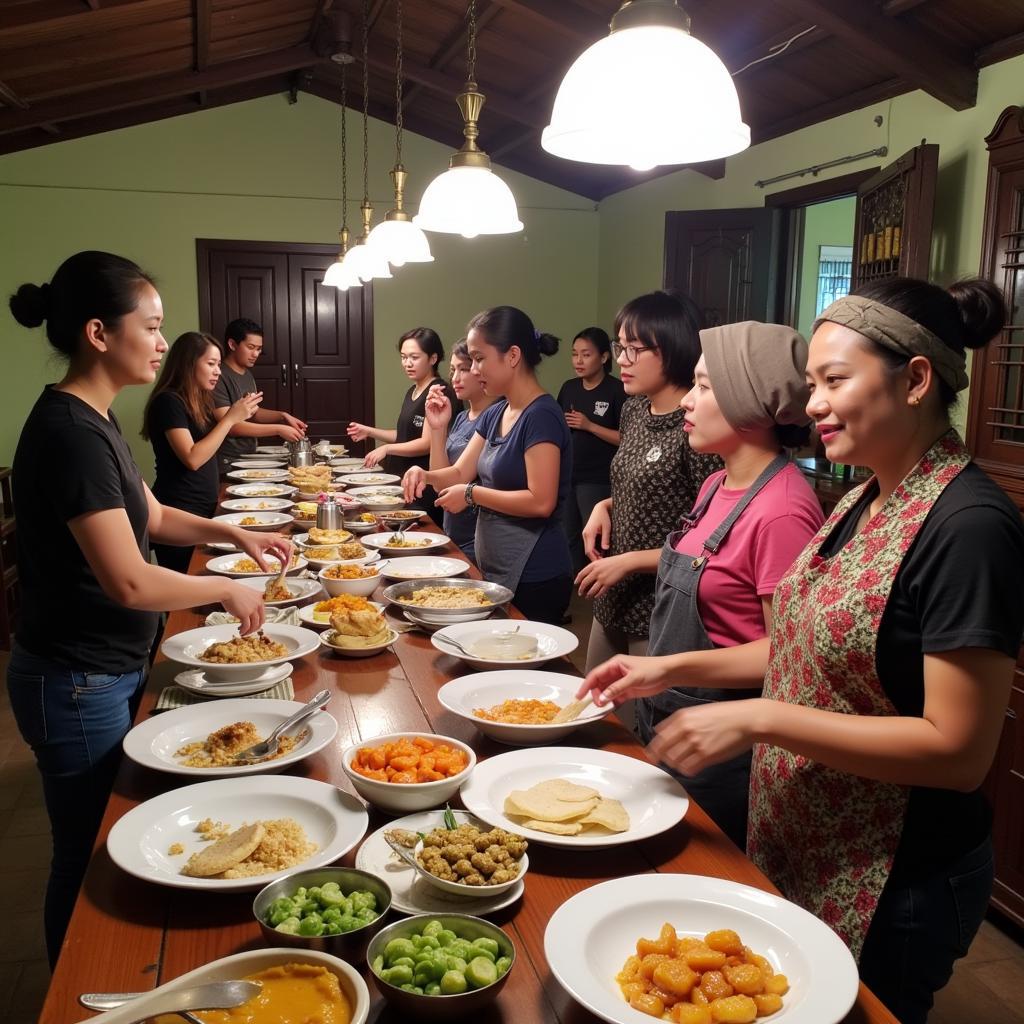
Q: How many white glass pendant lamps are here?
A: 5